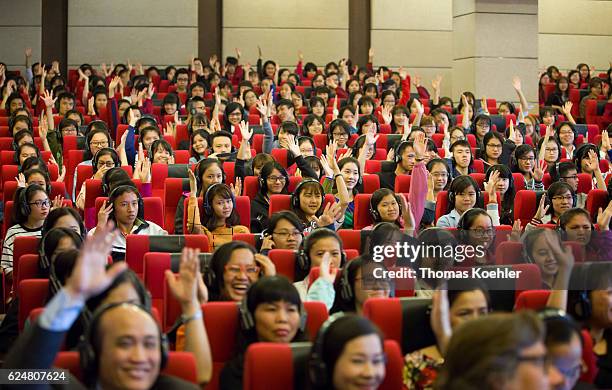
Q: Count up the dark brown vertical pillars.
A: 3